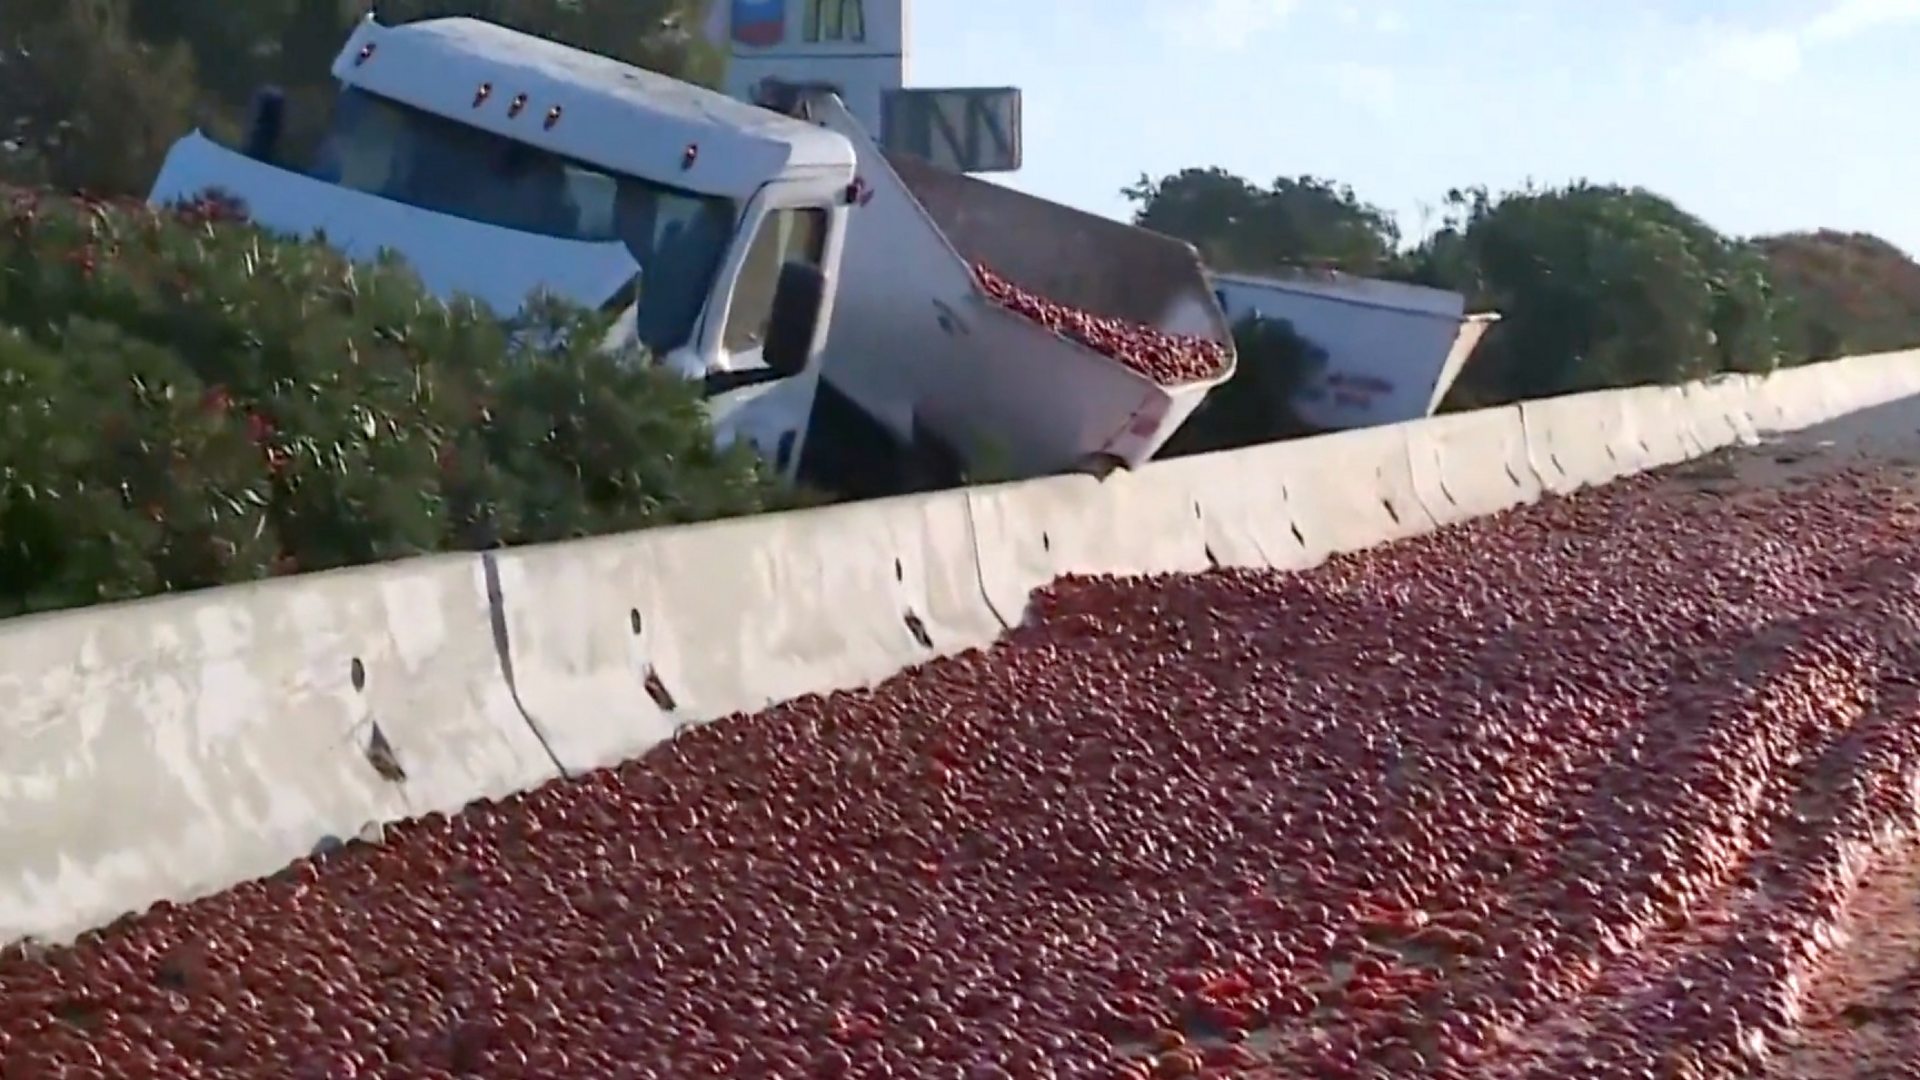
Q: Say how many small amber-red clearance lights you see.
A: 5